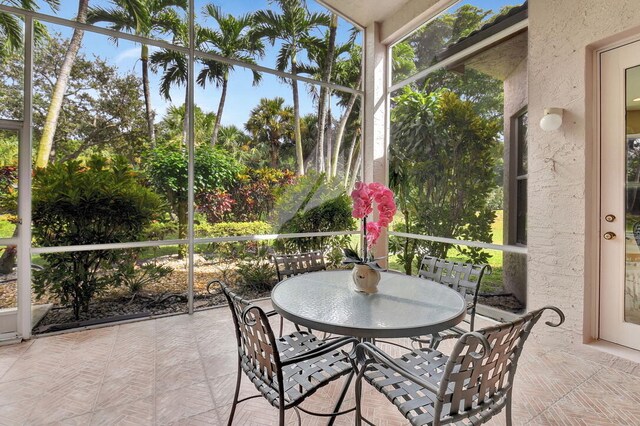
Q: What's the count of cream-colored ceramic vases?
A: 1